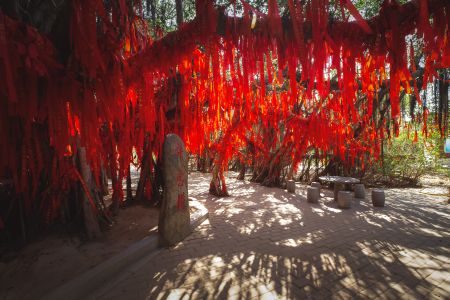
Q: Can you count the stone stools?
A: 6